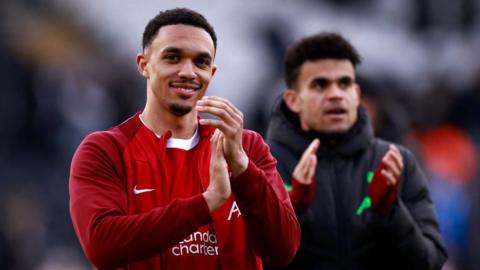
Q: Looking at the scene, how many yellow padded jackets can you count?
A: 0